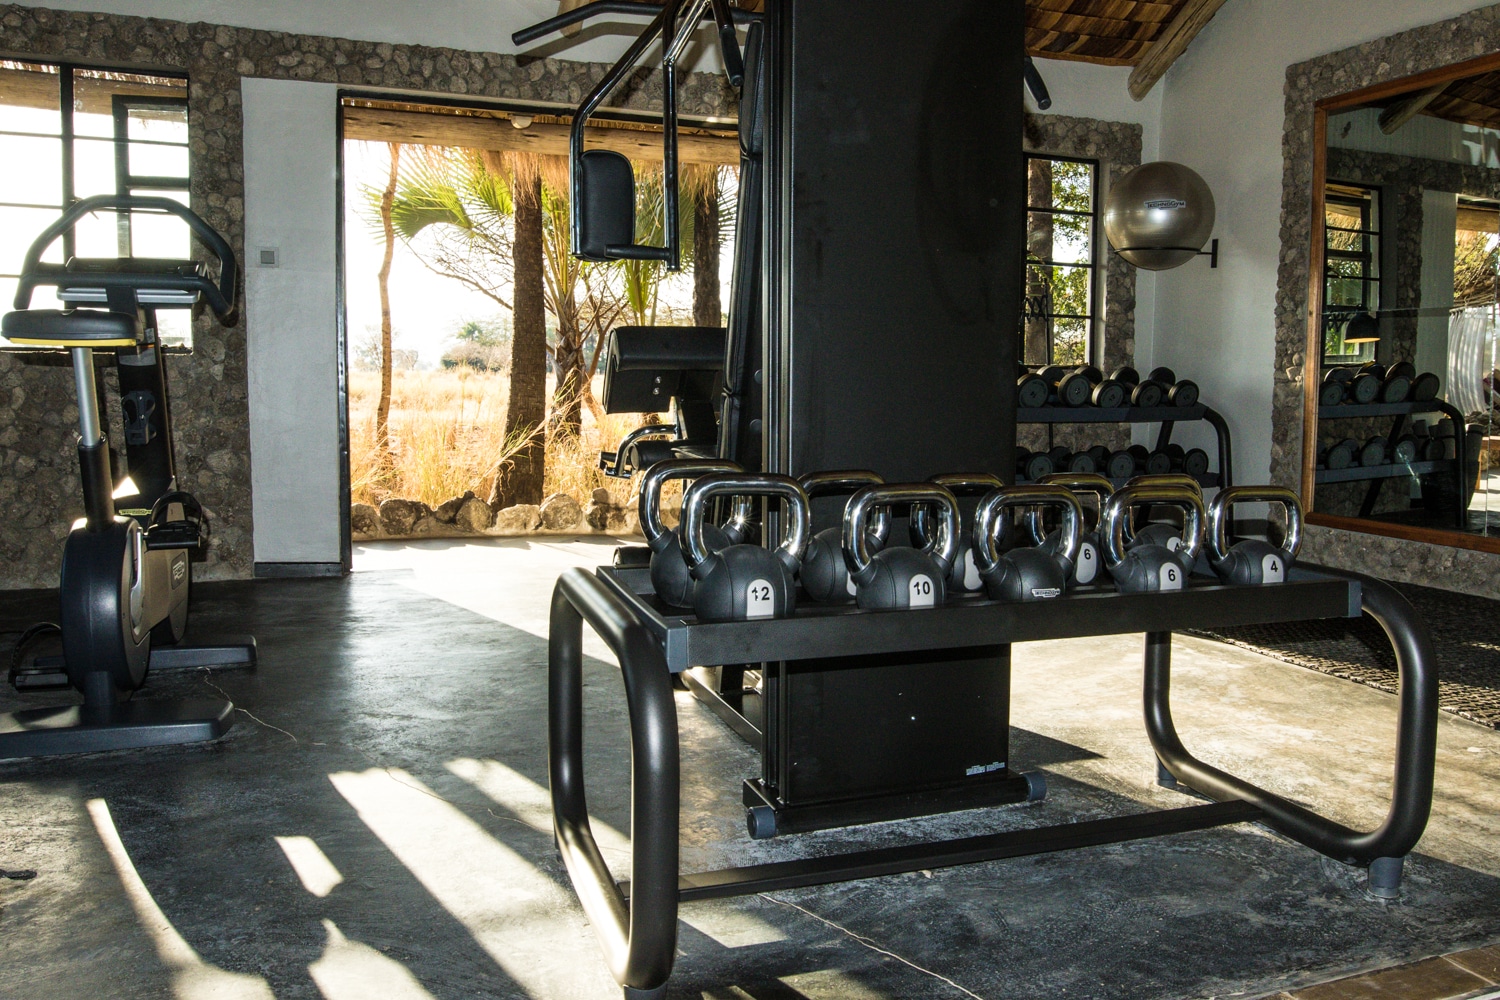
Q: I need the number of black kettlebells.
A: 10